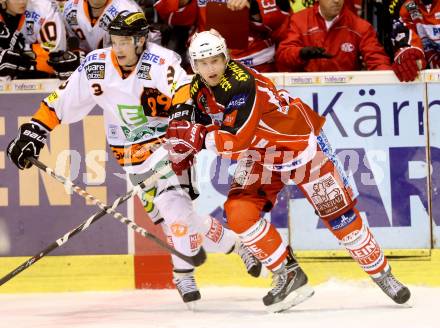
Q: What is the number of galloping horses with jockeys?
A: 0